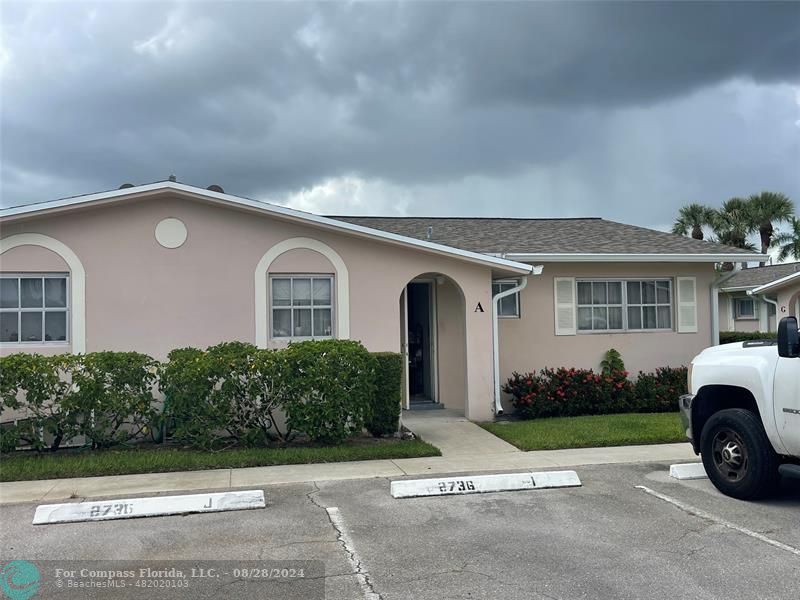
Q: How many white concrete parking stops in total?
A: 3